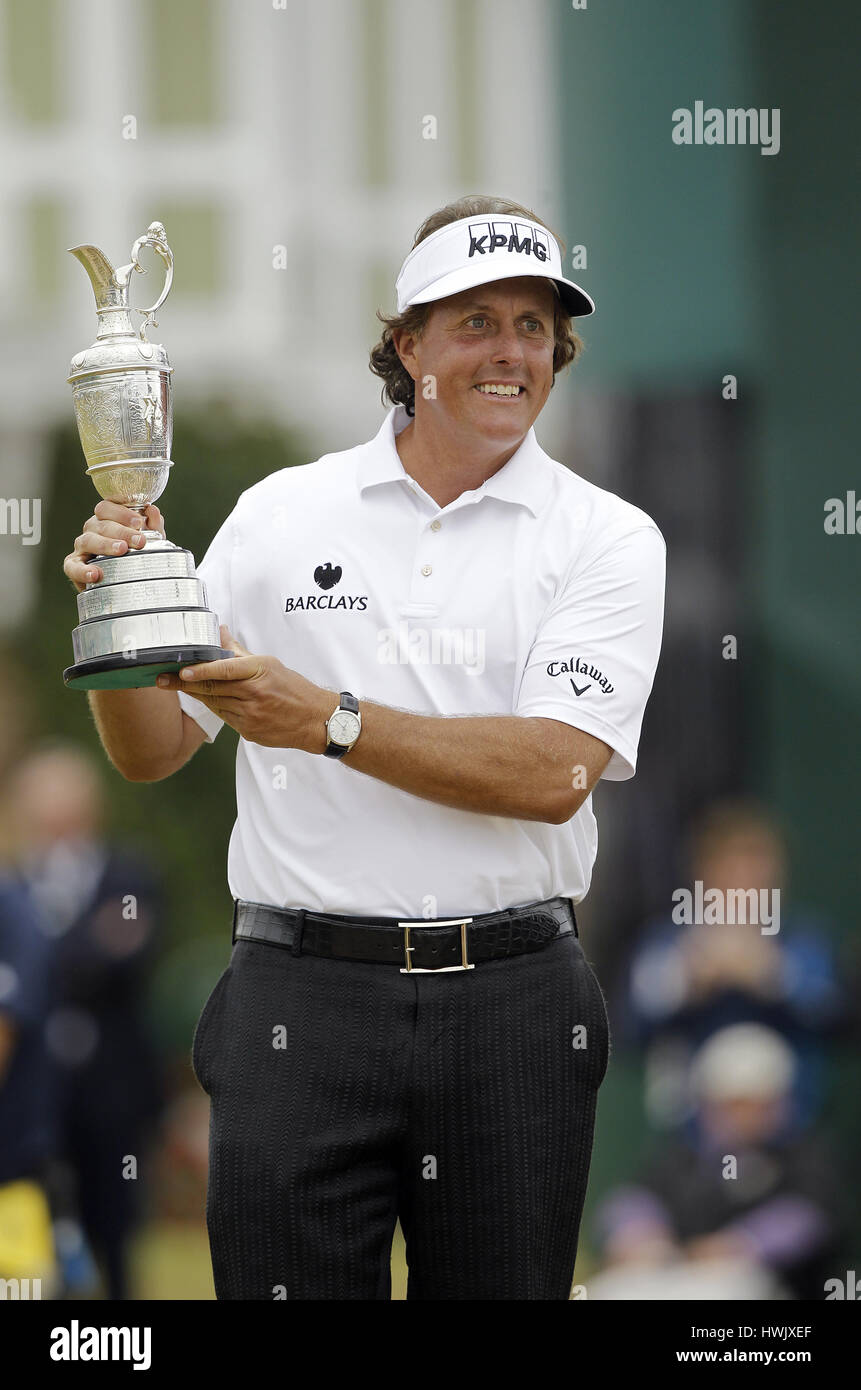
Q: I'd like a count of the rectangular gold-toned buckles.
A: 1